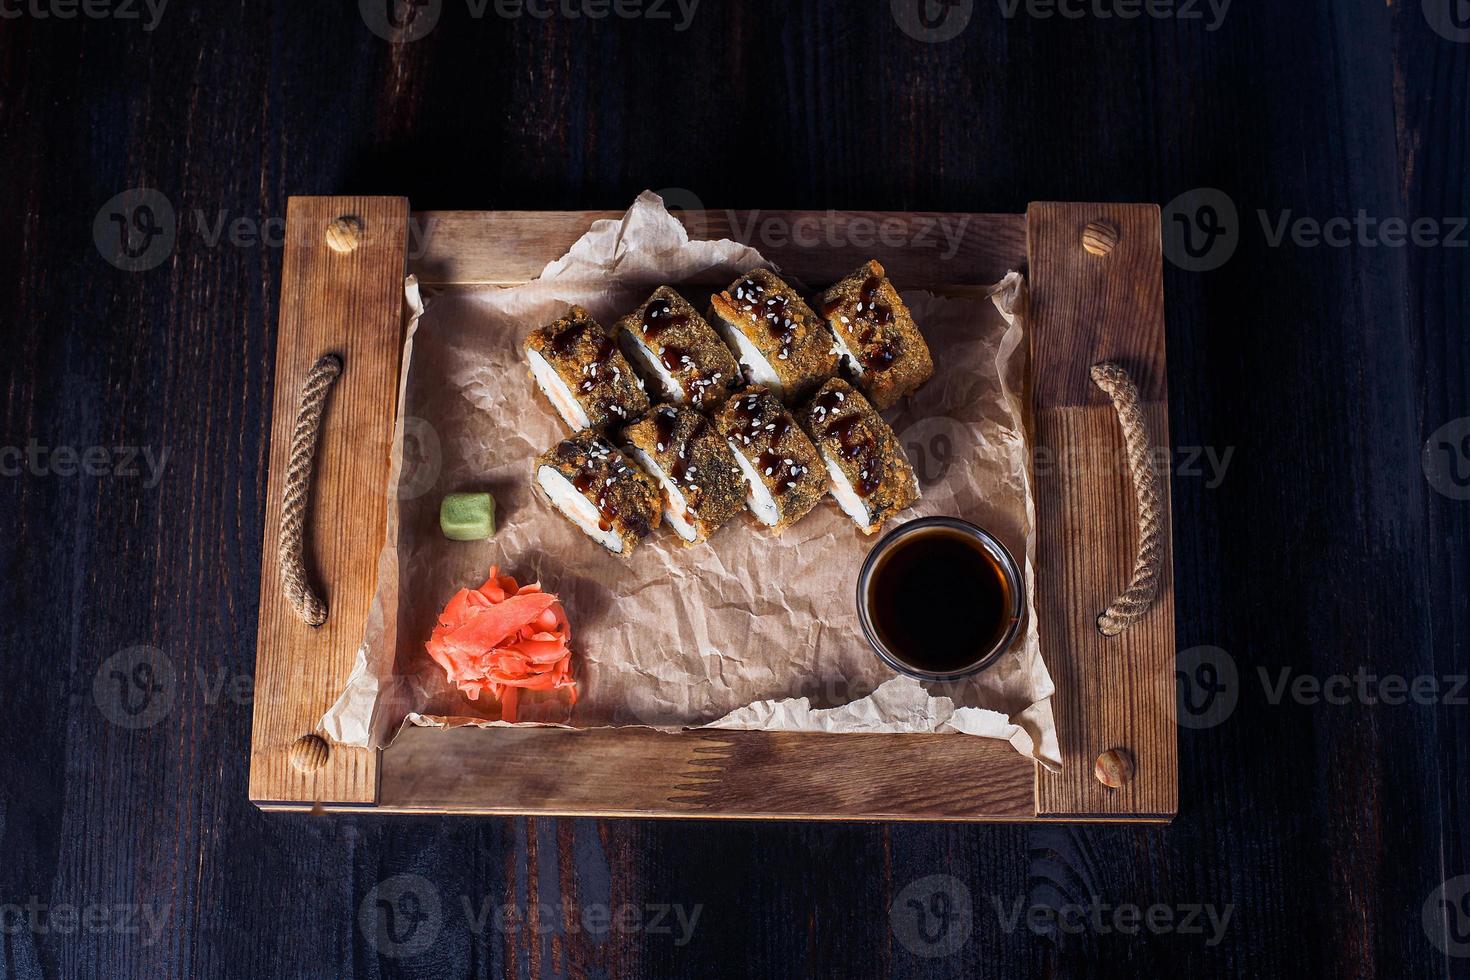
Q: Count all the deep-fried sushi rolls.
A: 8